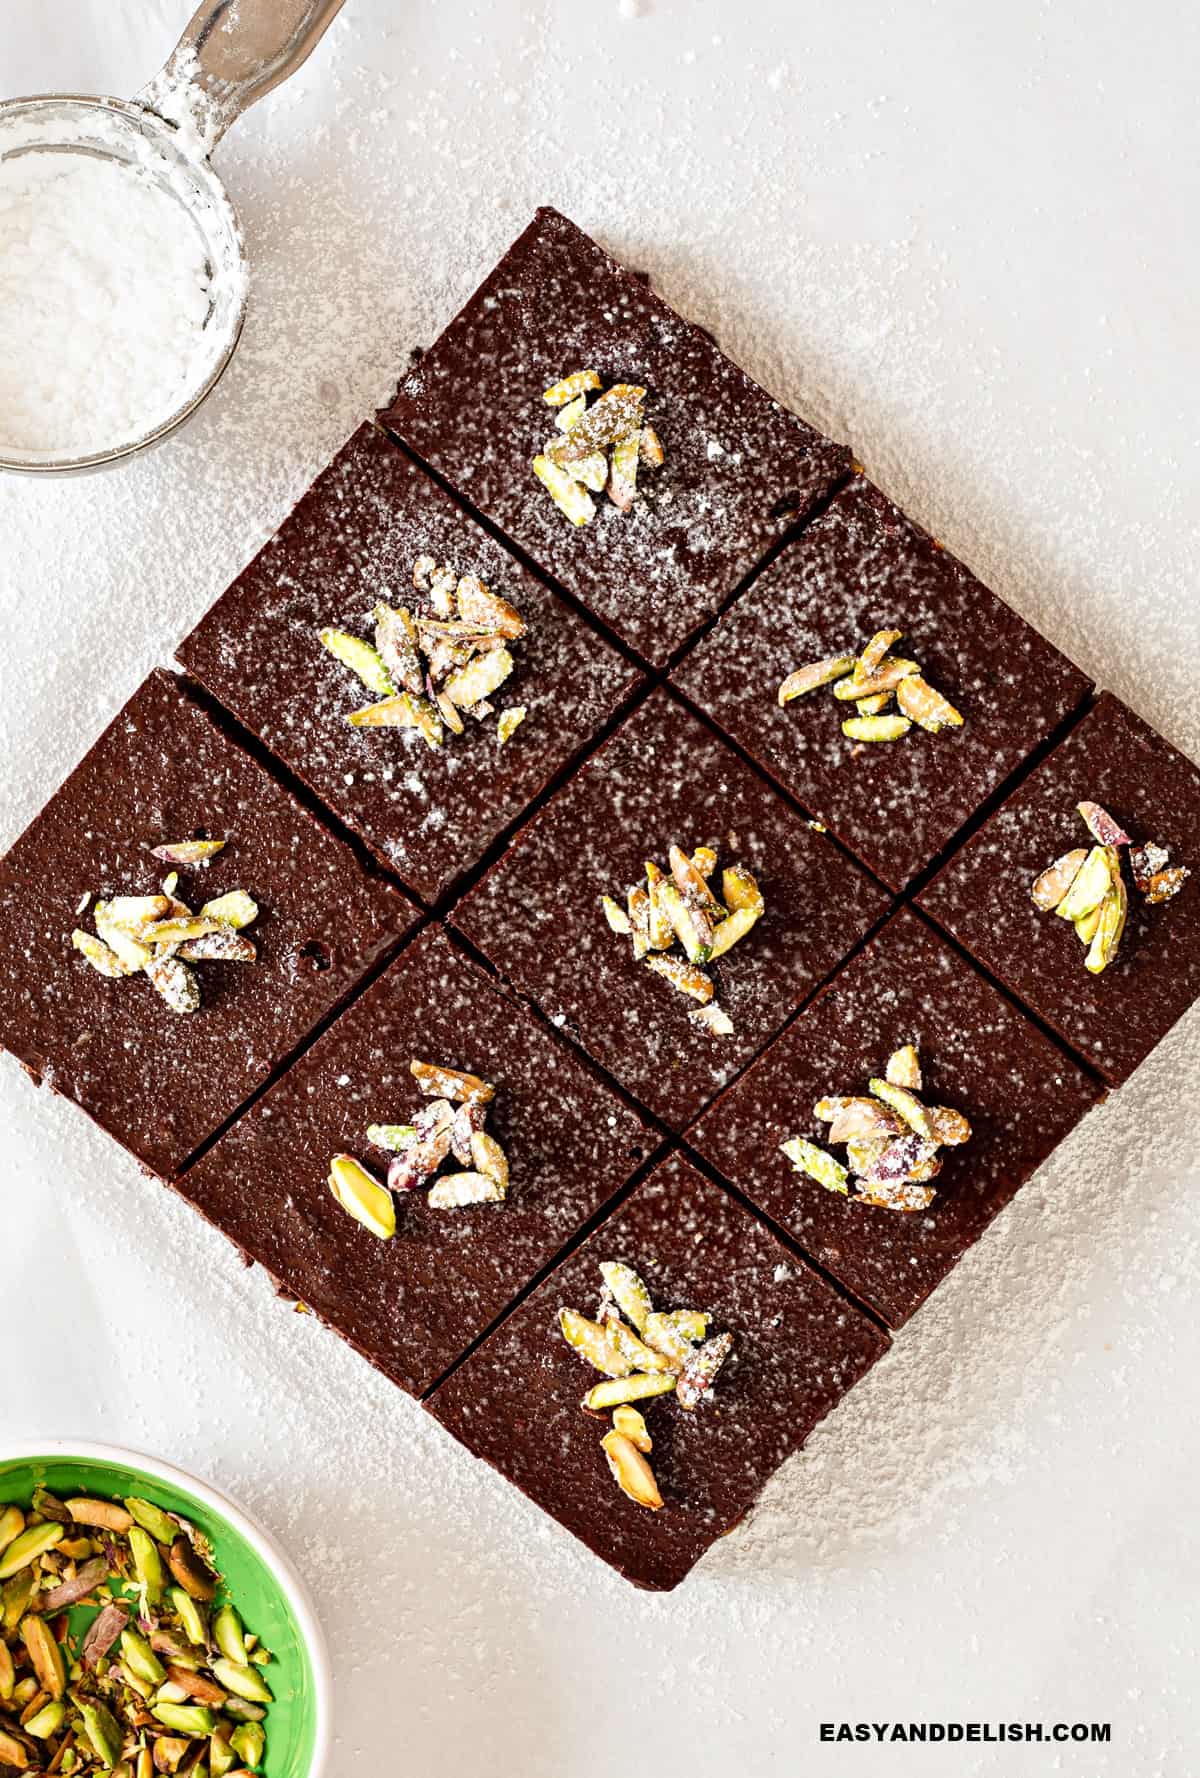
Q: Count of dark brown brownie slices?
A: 9